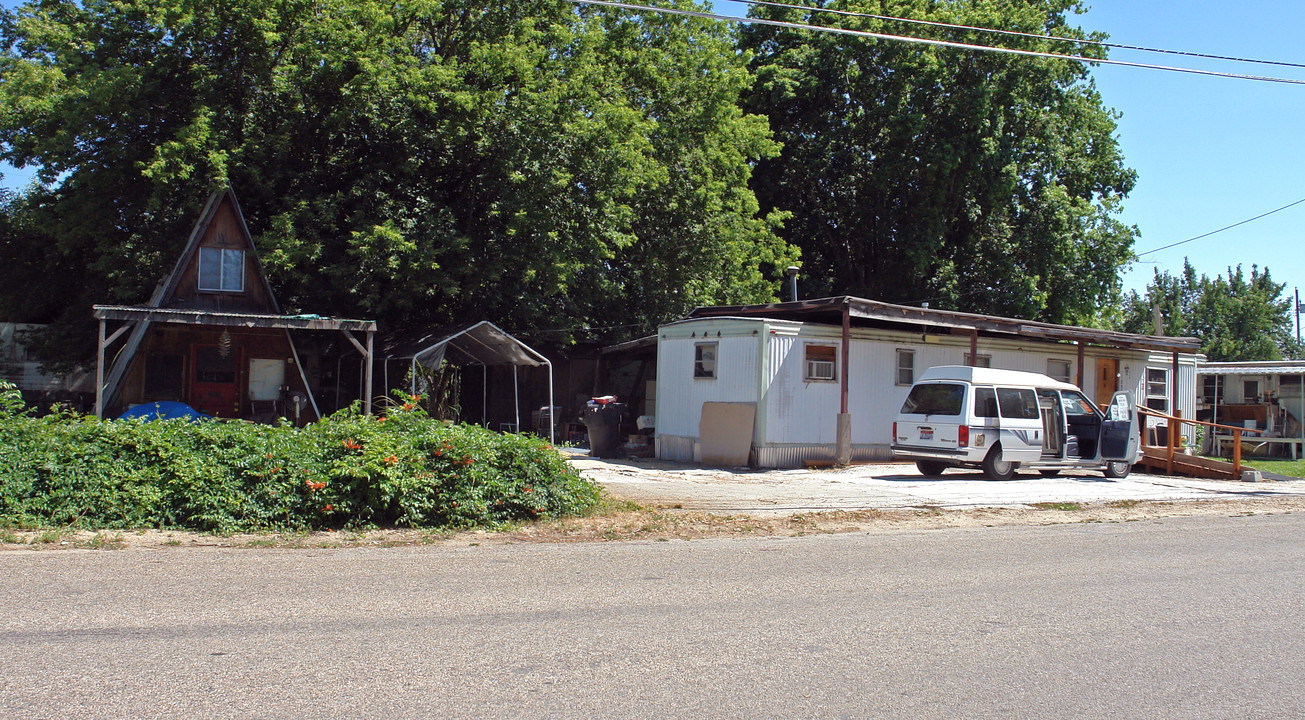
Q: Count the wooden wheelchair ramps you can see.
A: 1